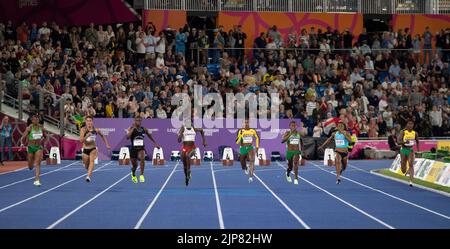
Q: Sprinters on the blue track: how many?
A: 8